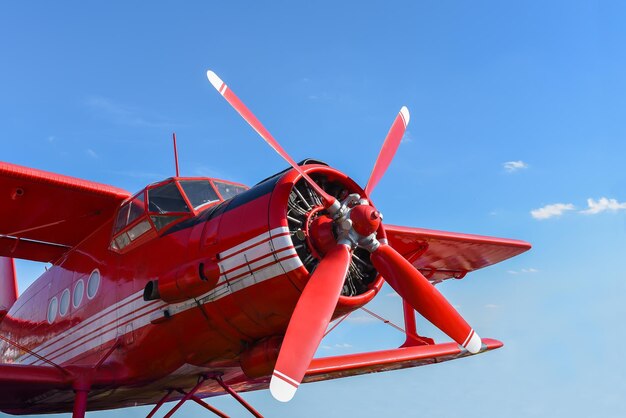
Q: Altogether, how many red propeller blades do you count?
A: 4